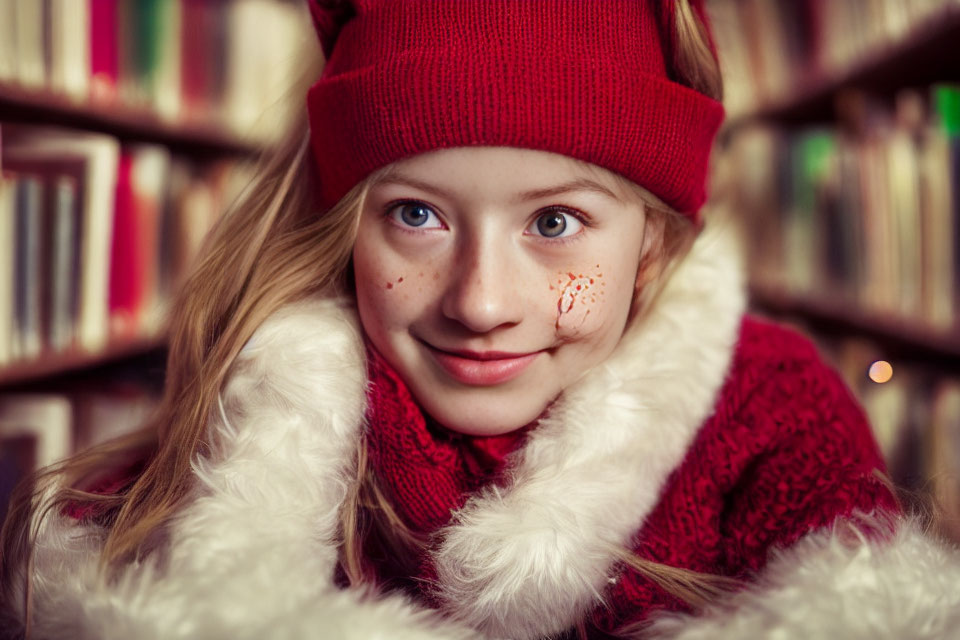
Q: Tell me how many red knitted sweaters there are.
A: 1